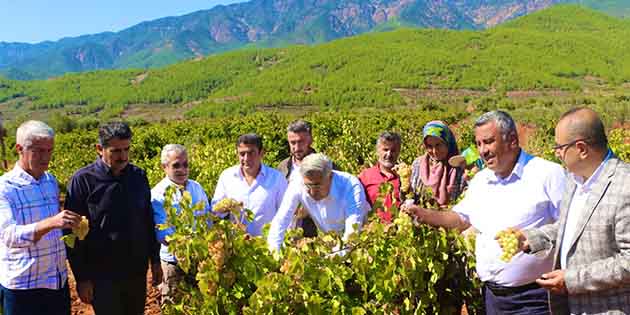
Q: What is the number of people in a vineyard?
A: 10